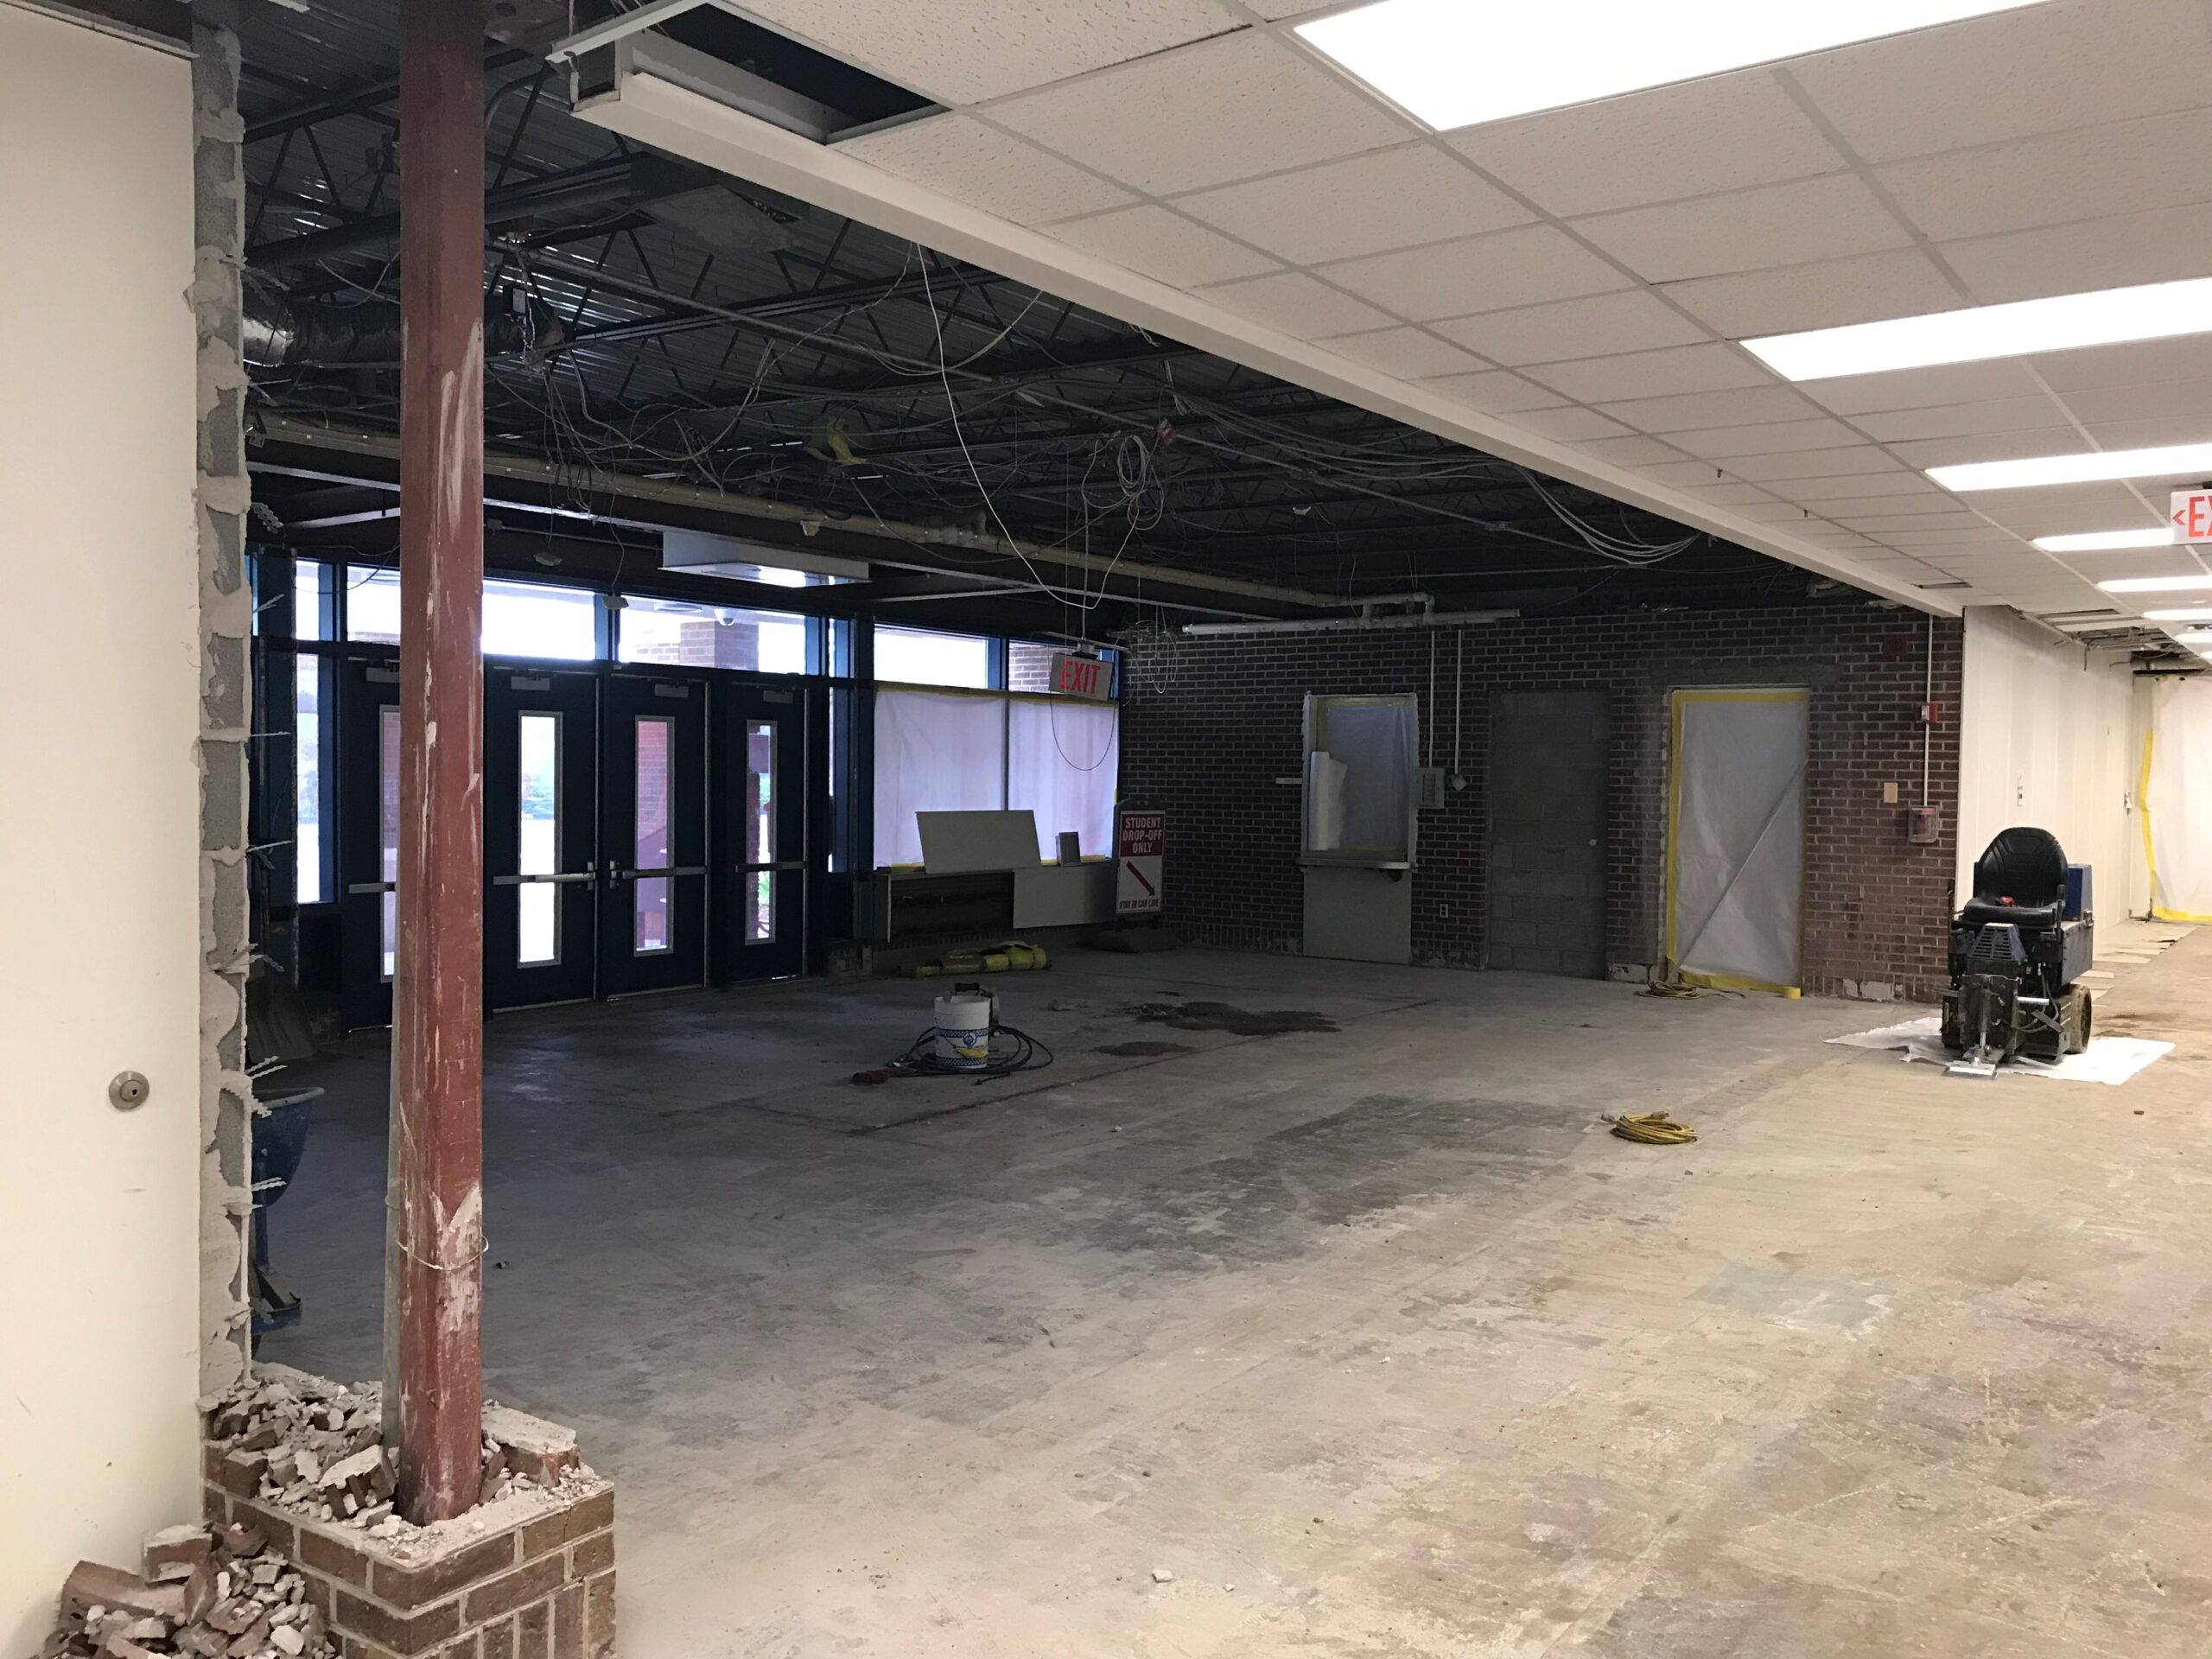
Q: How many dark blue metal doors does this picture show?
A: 4